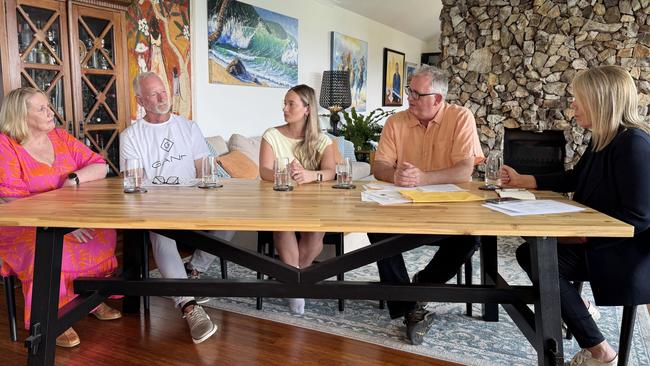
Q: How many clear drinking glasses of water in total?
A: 5